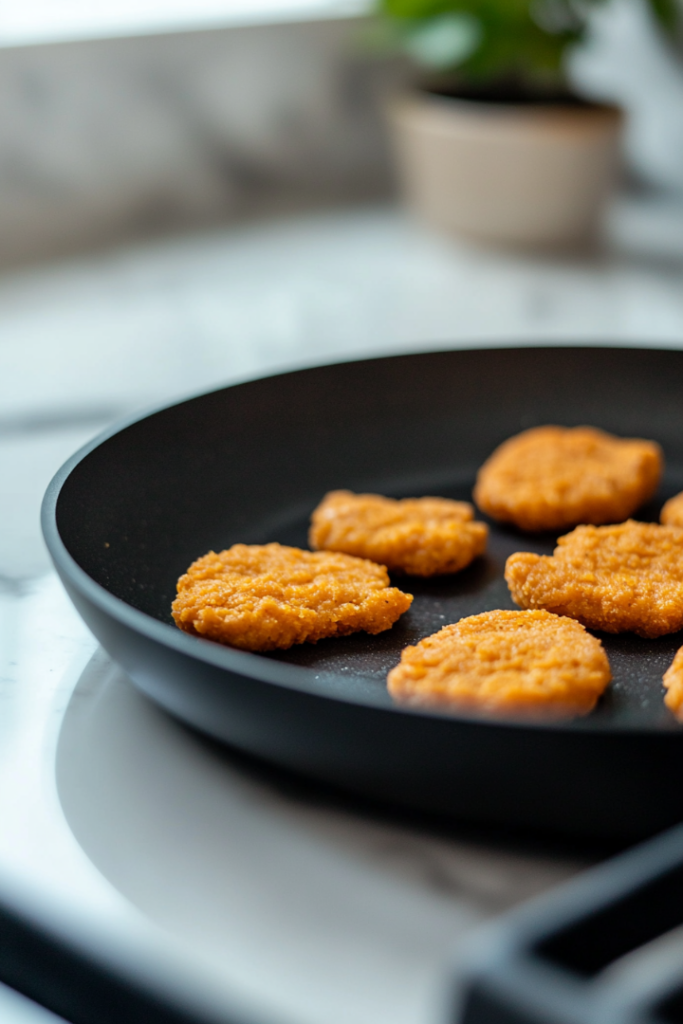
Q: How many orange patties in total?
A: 7